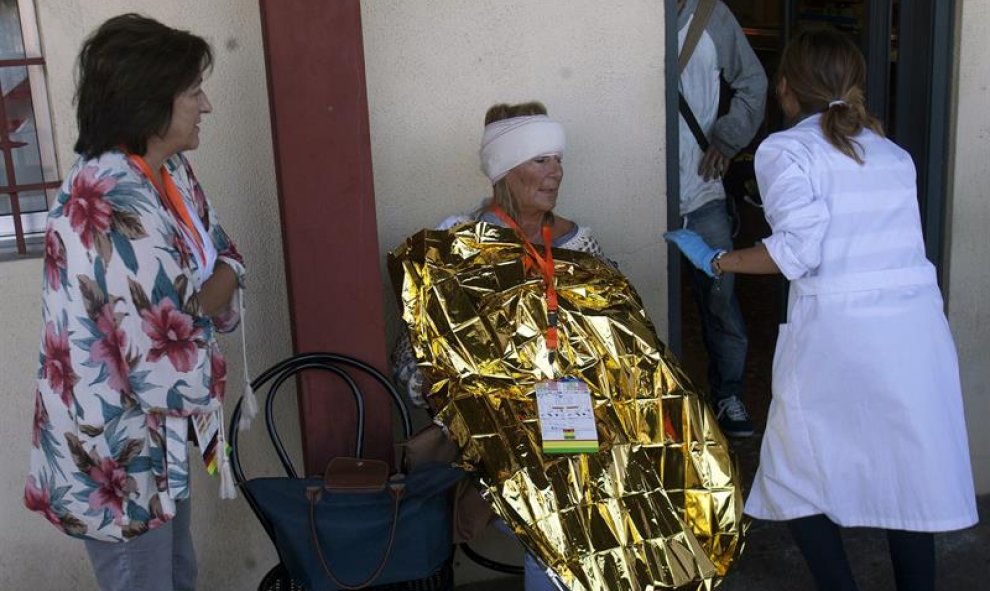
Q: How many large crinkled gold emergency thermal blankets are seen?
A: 1